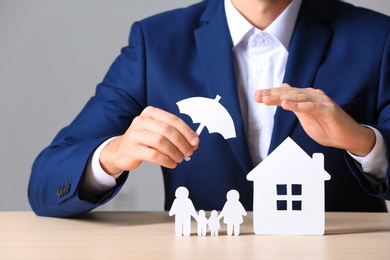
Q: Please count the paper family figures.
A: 4